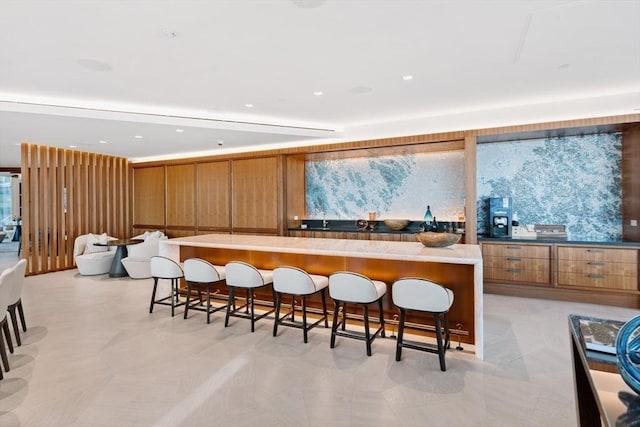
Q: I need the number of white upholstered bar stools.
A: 6